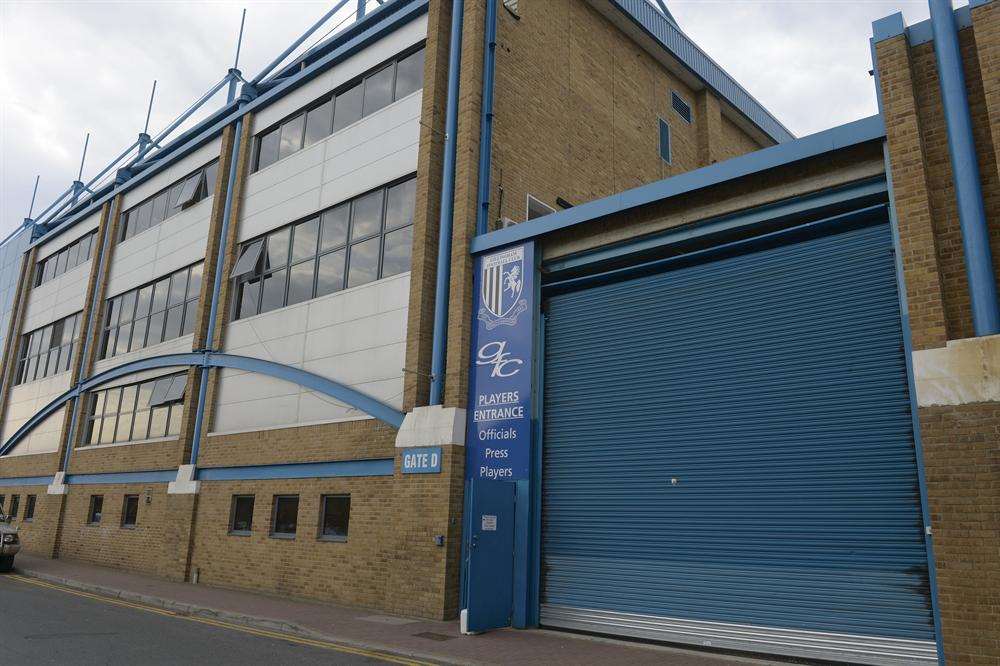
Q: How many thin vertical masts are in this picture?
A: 4